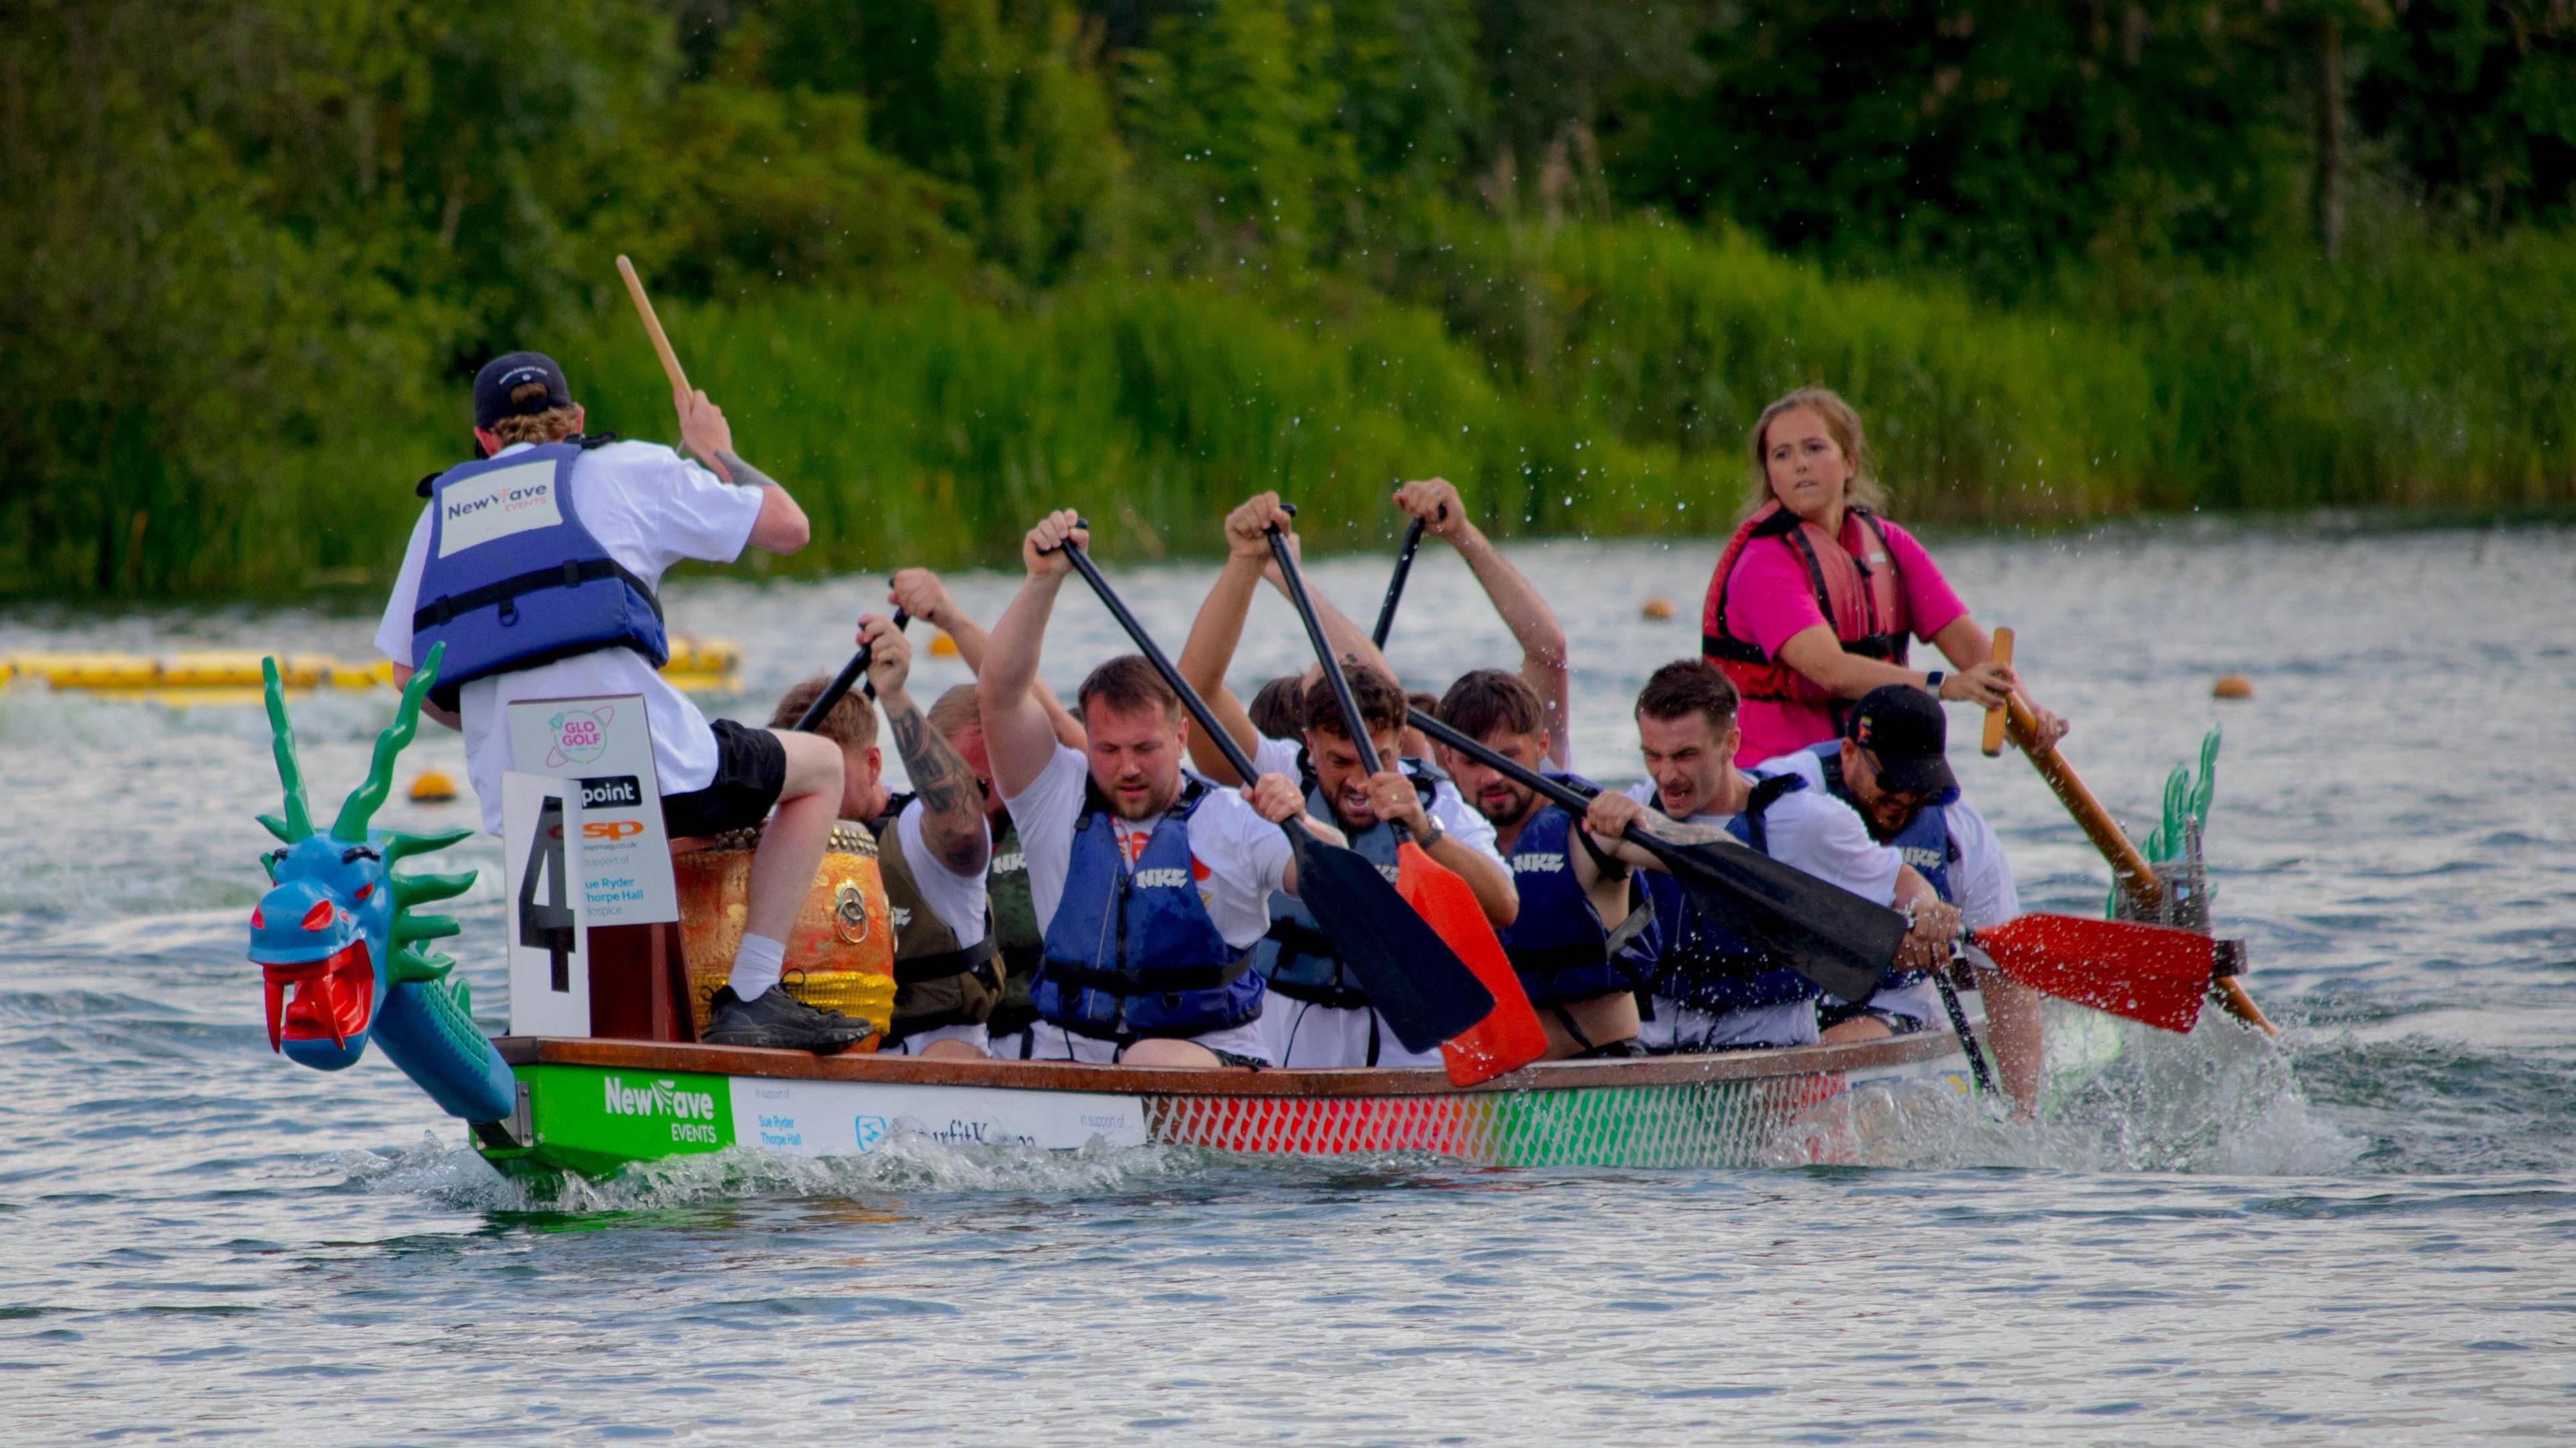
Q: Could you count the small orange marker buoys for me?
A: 4